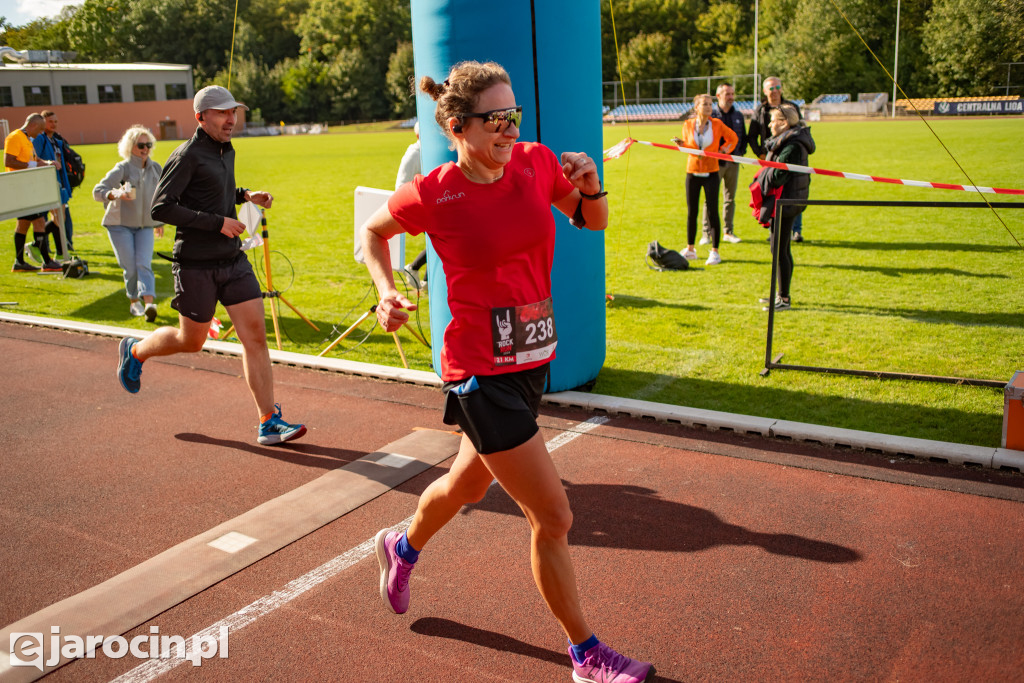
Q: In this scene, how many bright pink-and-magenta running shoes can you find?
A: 2